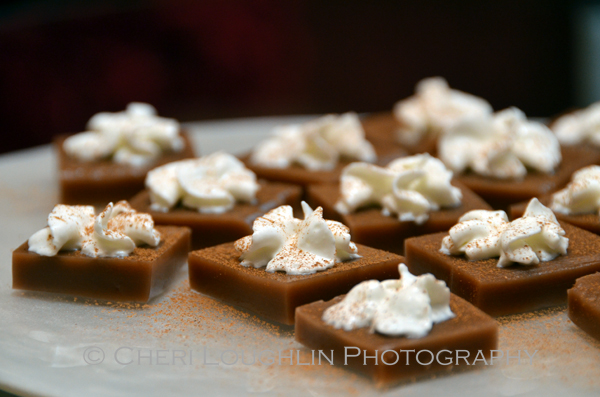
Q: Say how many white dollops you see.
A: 12